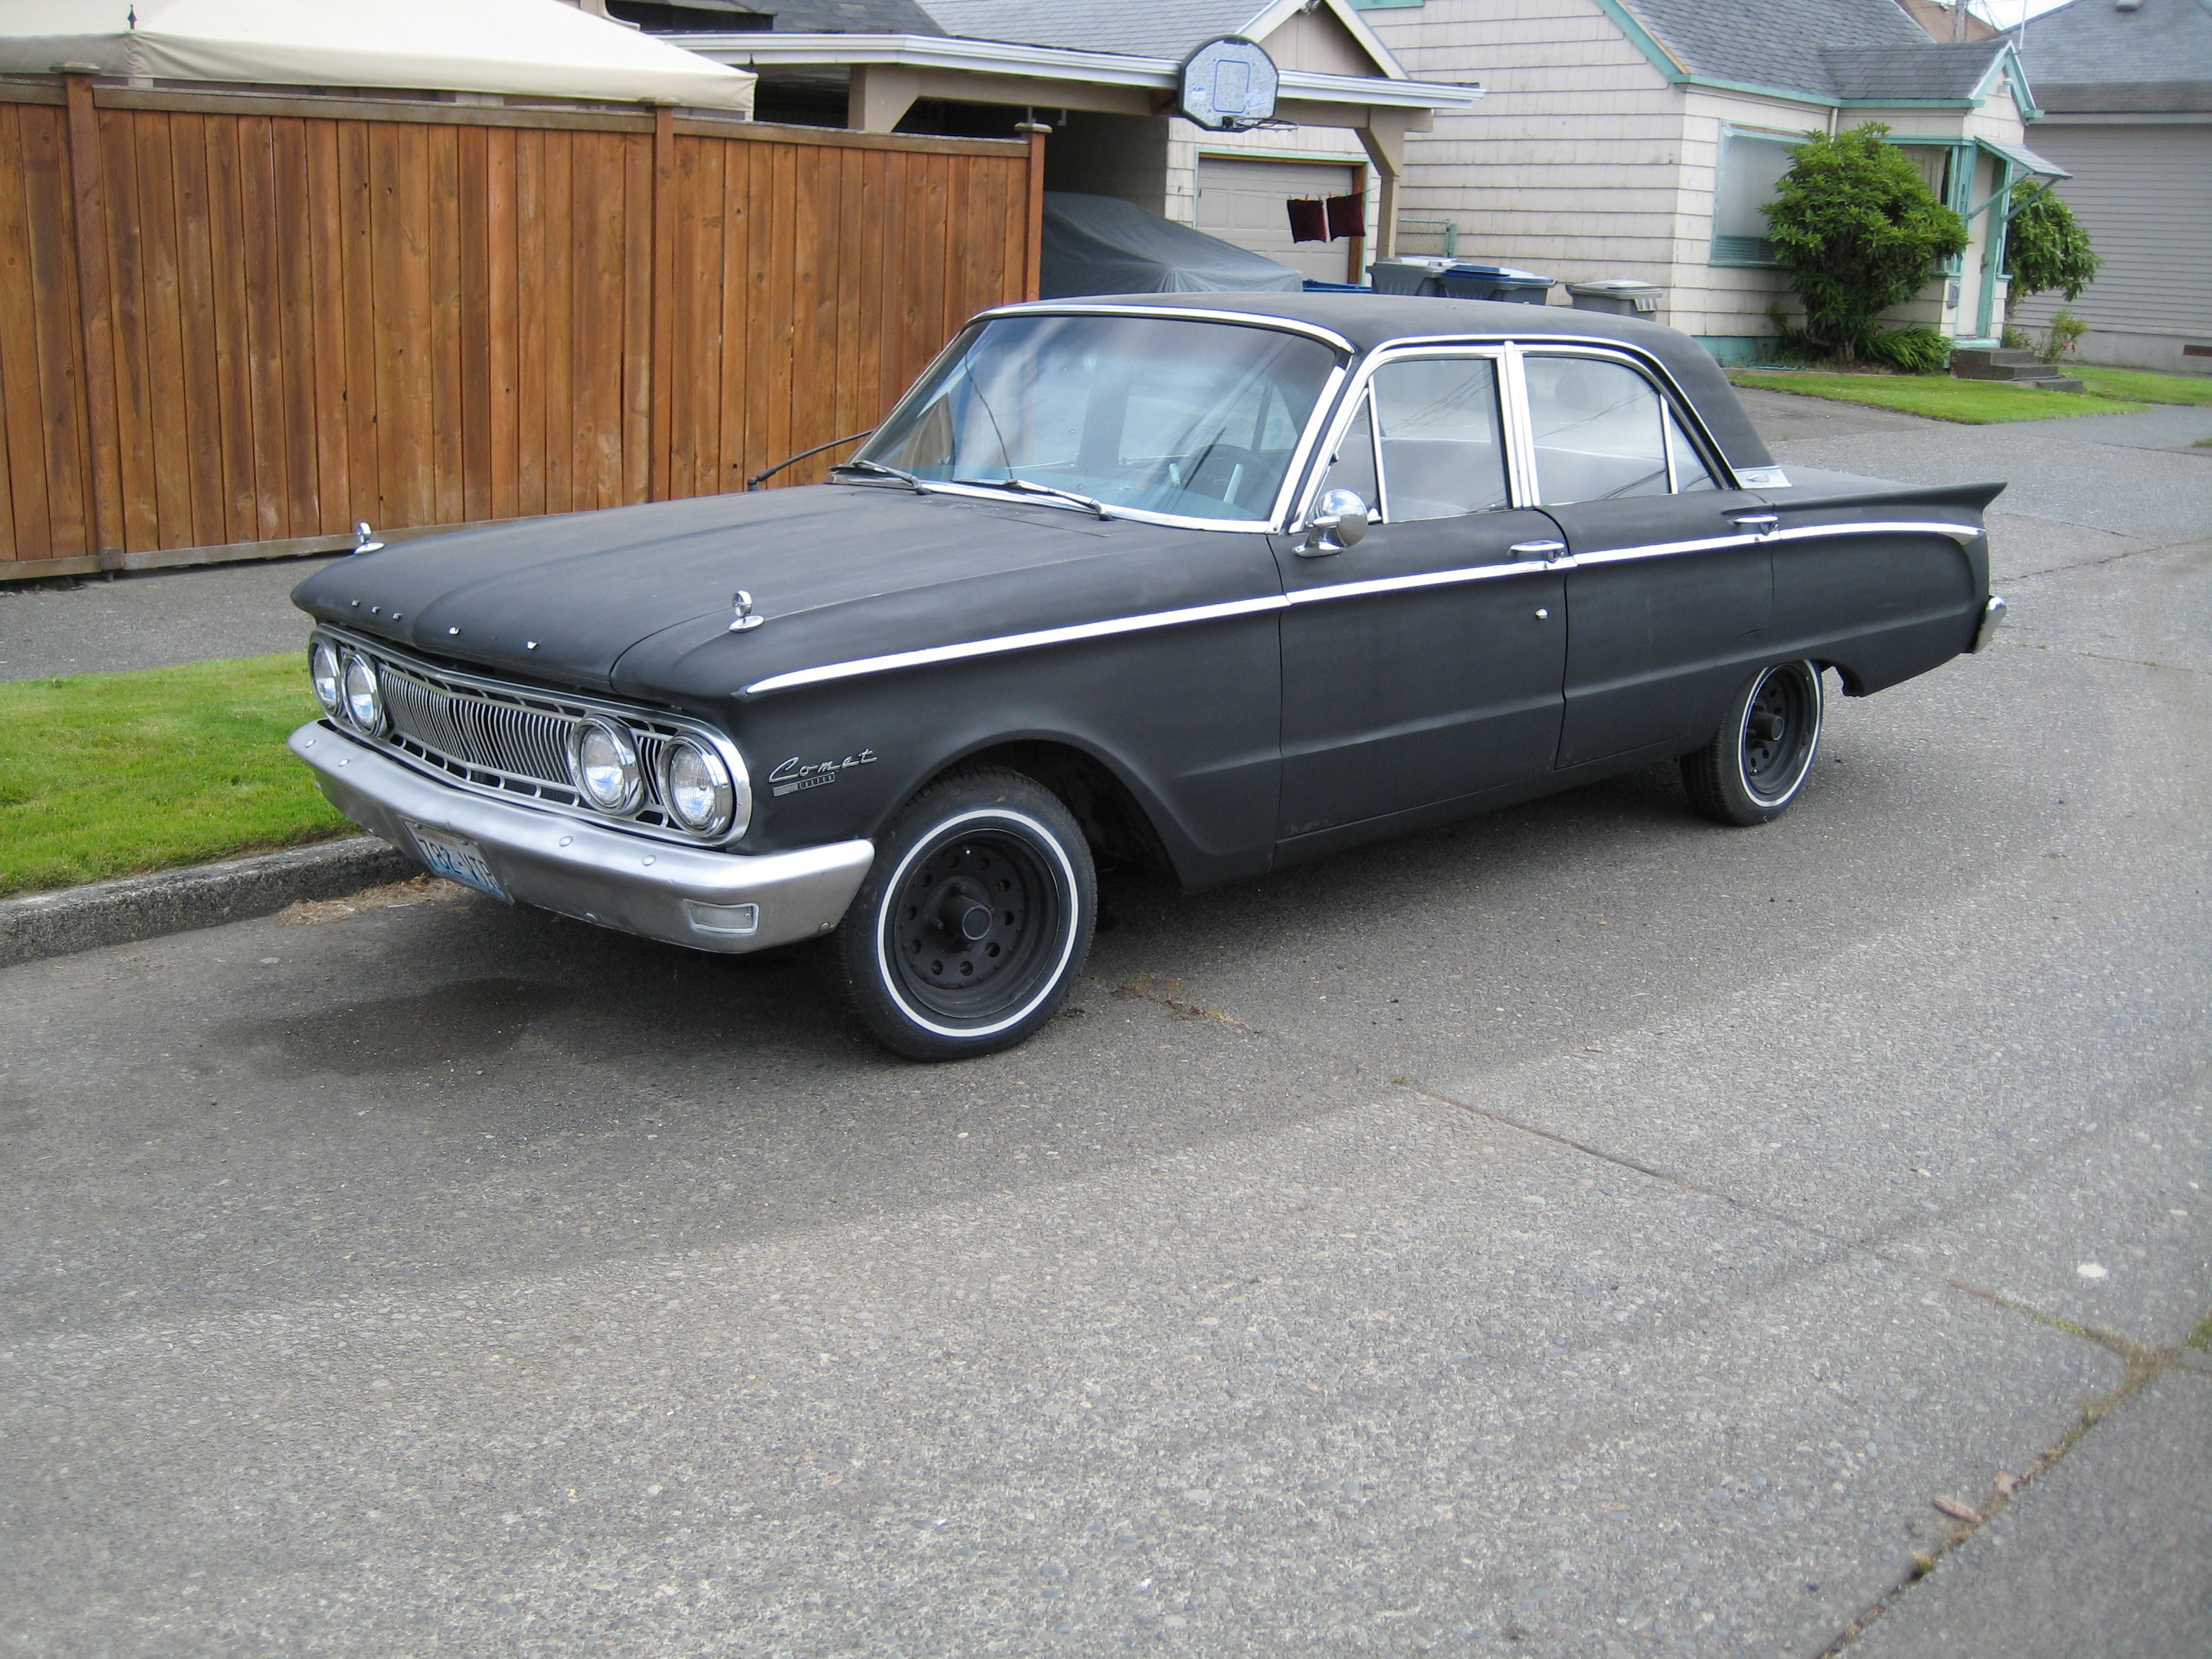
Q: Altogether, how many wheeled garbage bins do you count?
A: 3